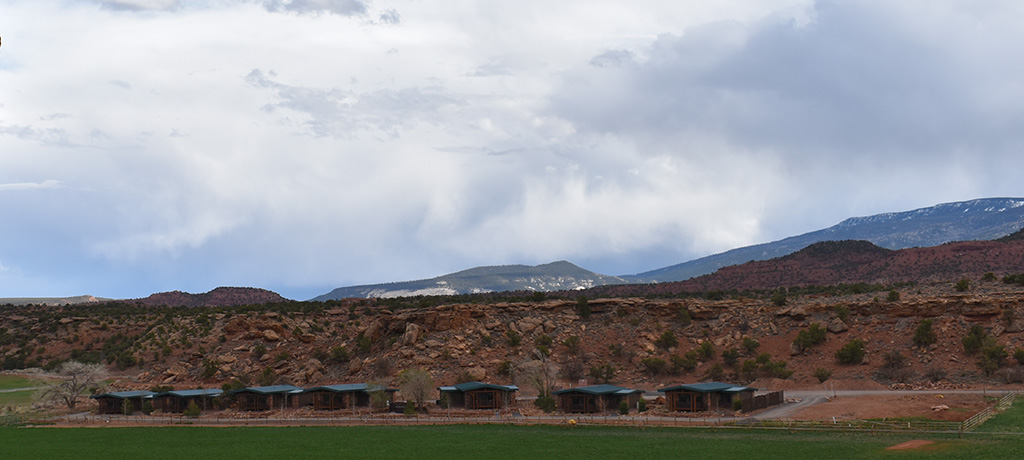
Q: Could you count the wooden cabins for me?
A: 7